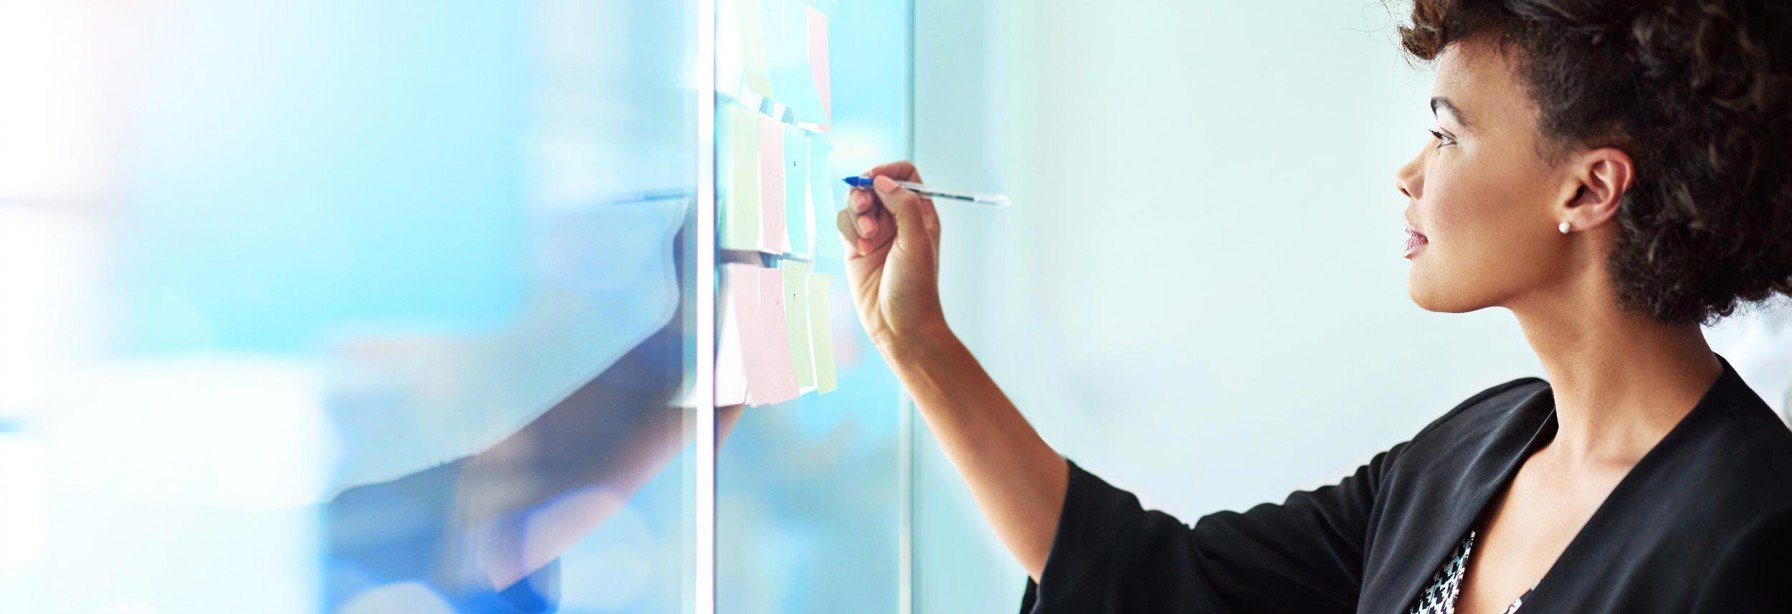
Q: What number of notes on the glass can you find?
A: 12